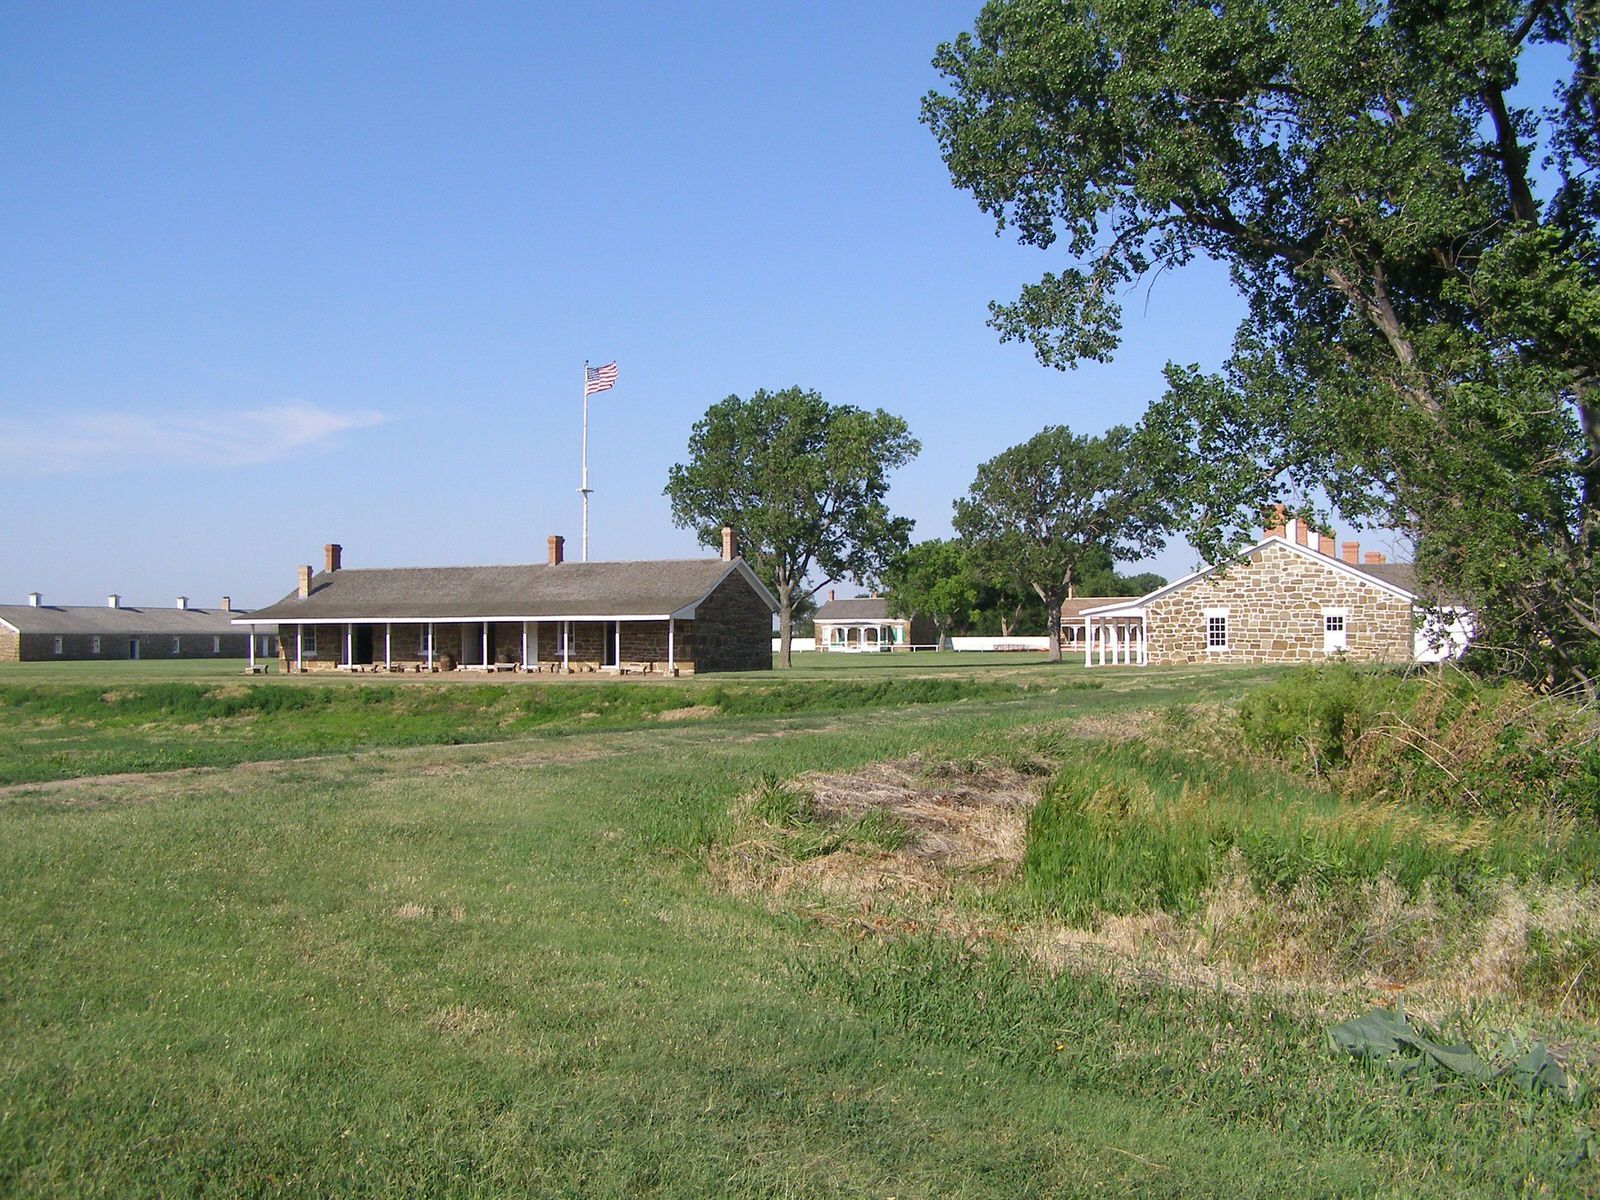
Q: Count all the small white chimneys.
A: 3